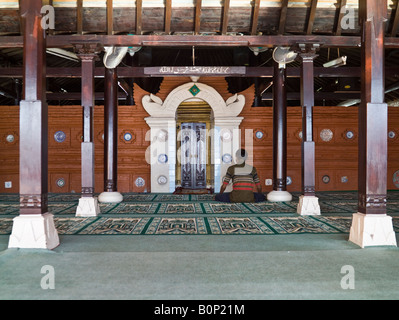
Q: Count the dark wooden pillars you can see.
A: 6